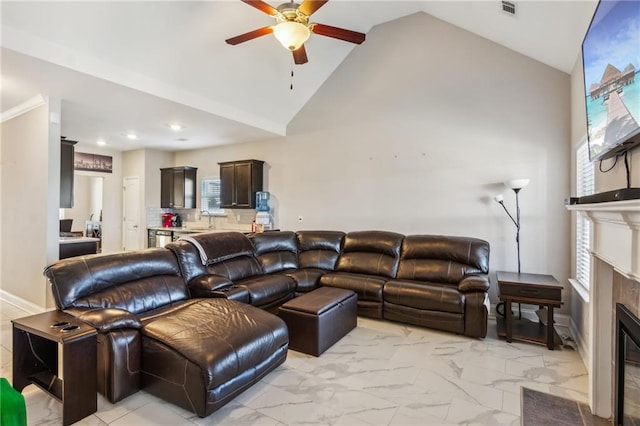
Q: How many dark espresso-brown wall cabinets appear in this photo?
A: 3